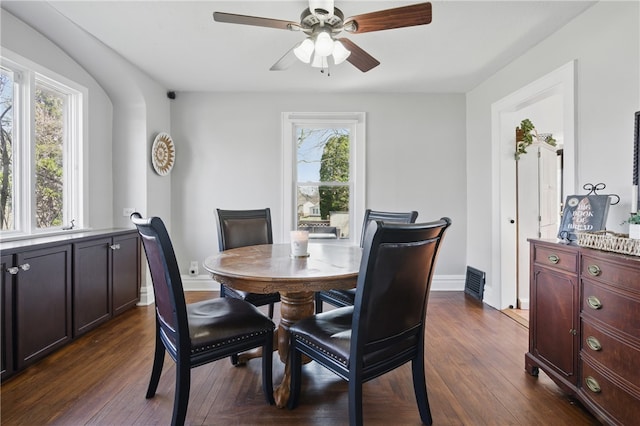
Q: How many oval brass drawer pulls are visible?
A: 5